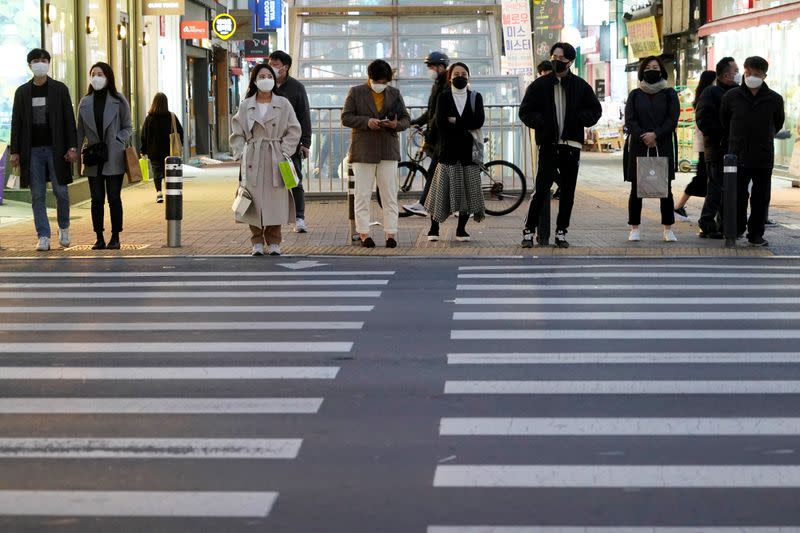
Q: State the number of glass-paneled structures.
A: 1